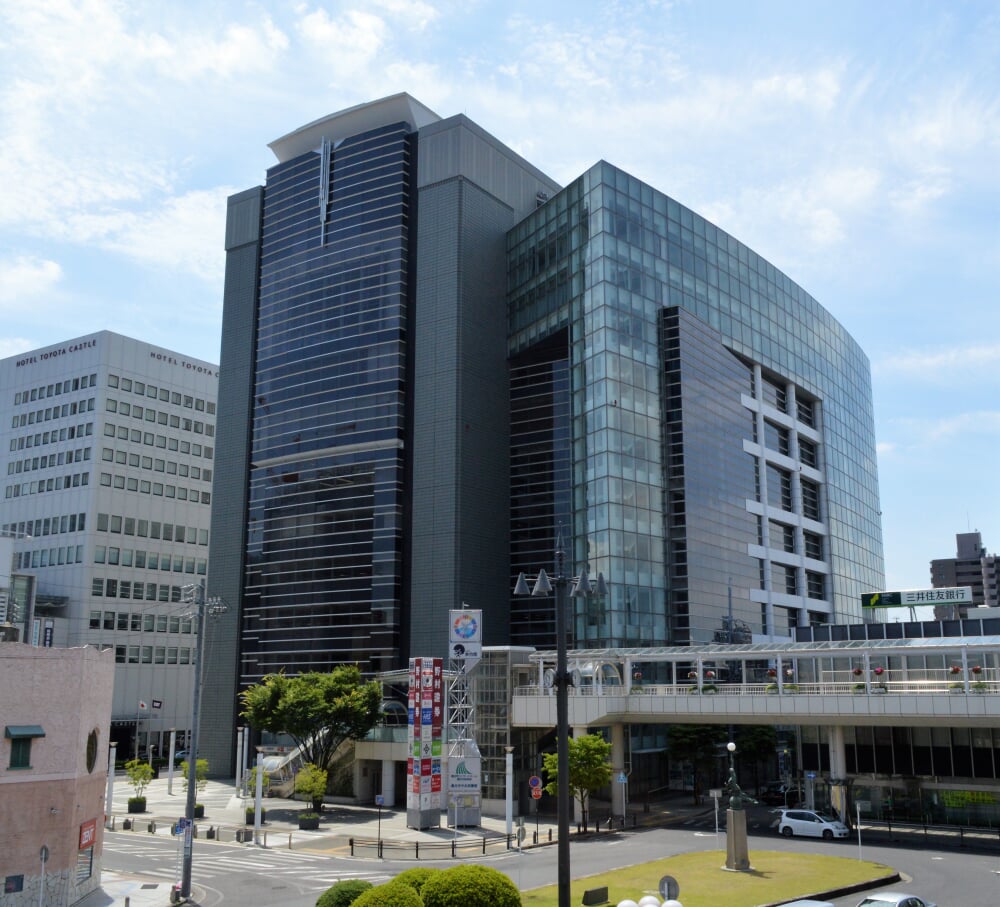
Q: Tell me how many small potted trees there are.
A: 4